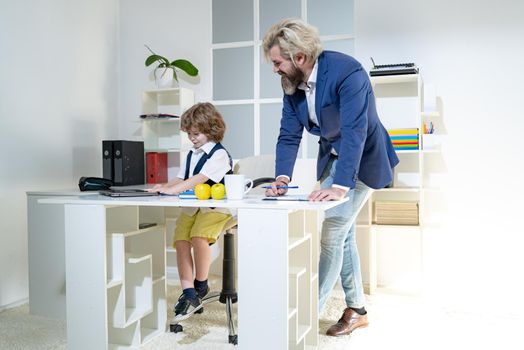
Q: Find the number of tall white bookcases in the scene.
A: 2